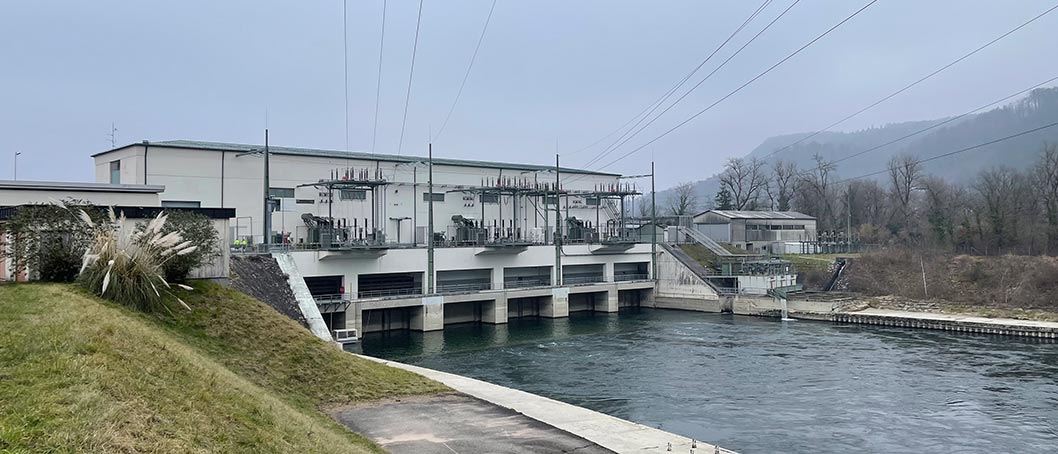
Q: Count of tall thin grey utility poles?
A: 4